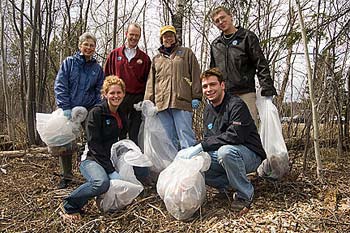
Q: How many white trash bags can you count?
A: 5